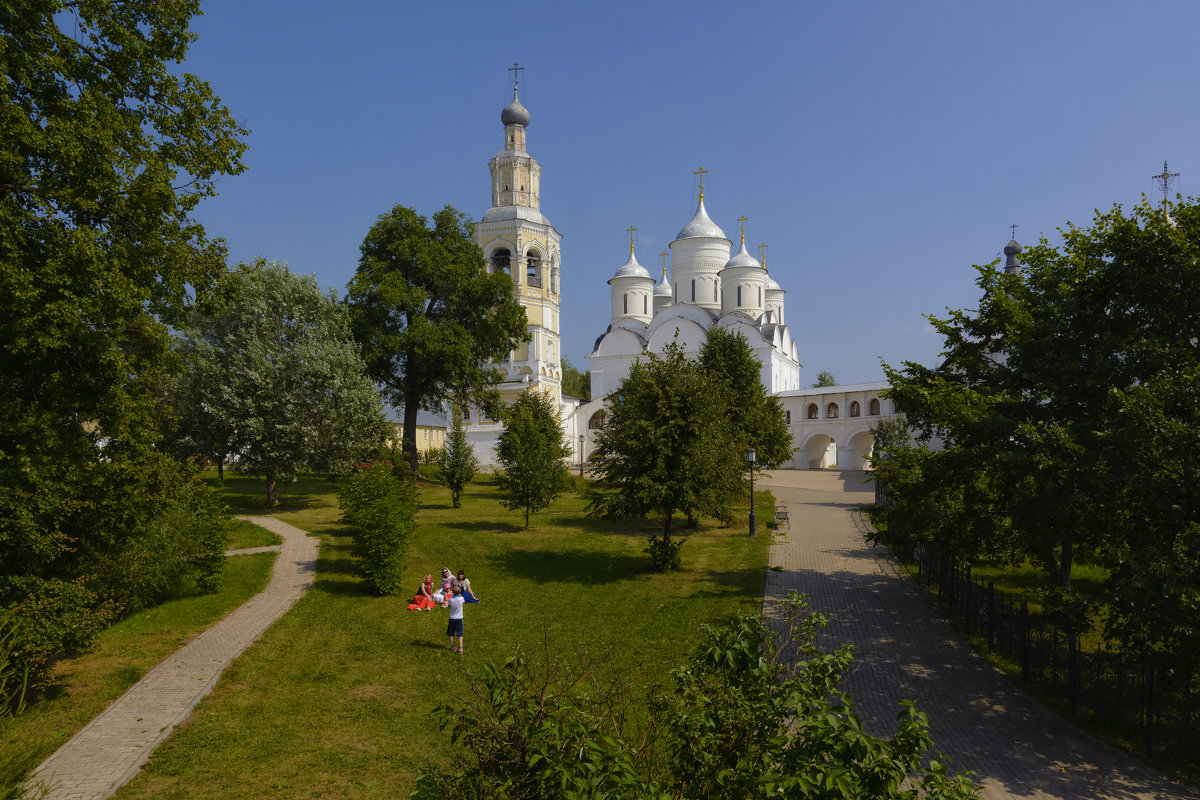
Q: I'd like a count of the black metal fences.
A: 1